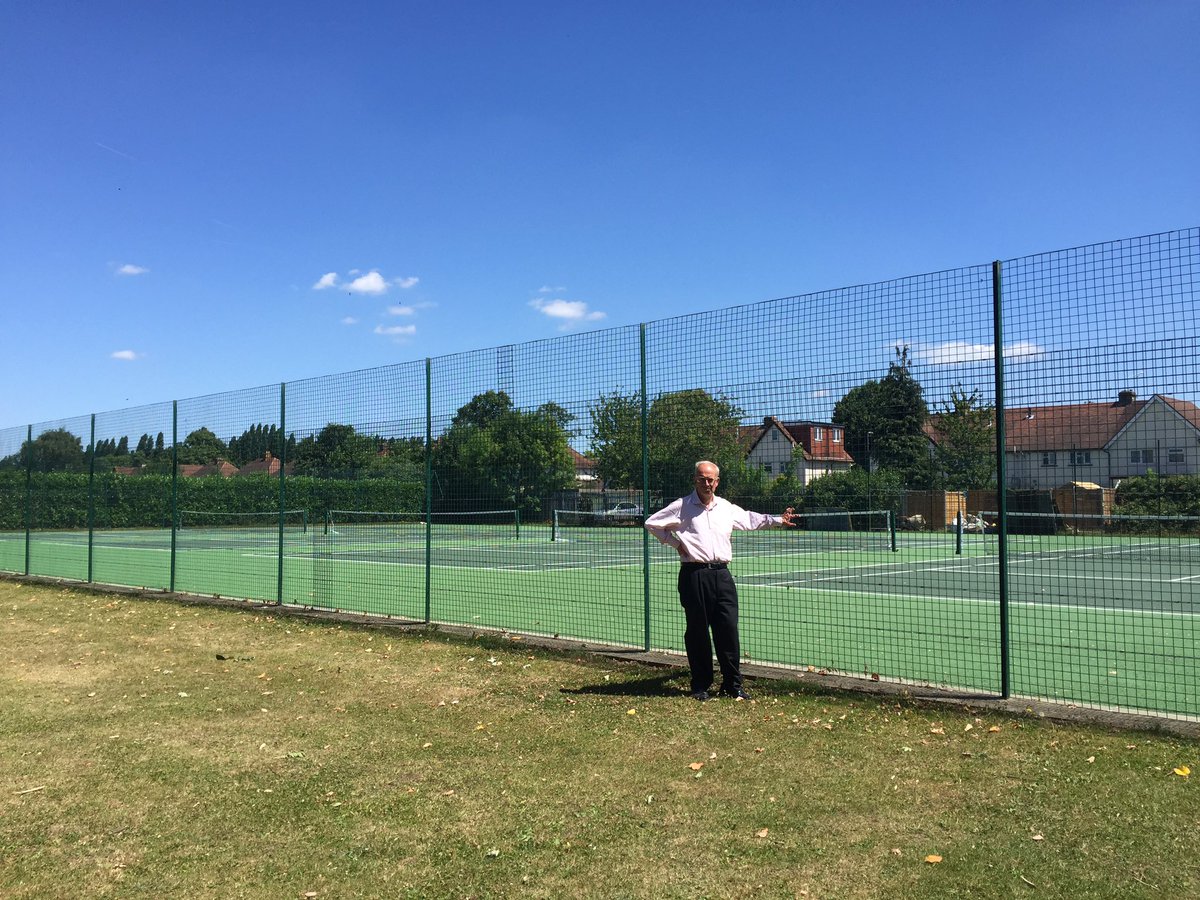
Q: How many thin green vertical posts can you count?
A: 7